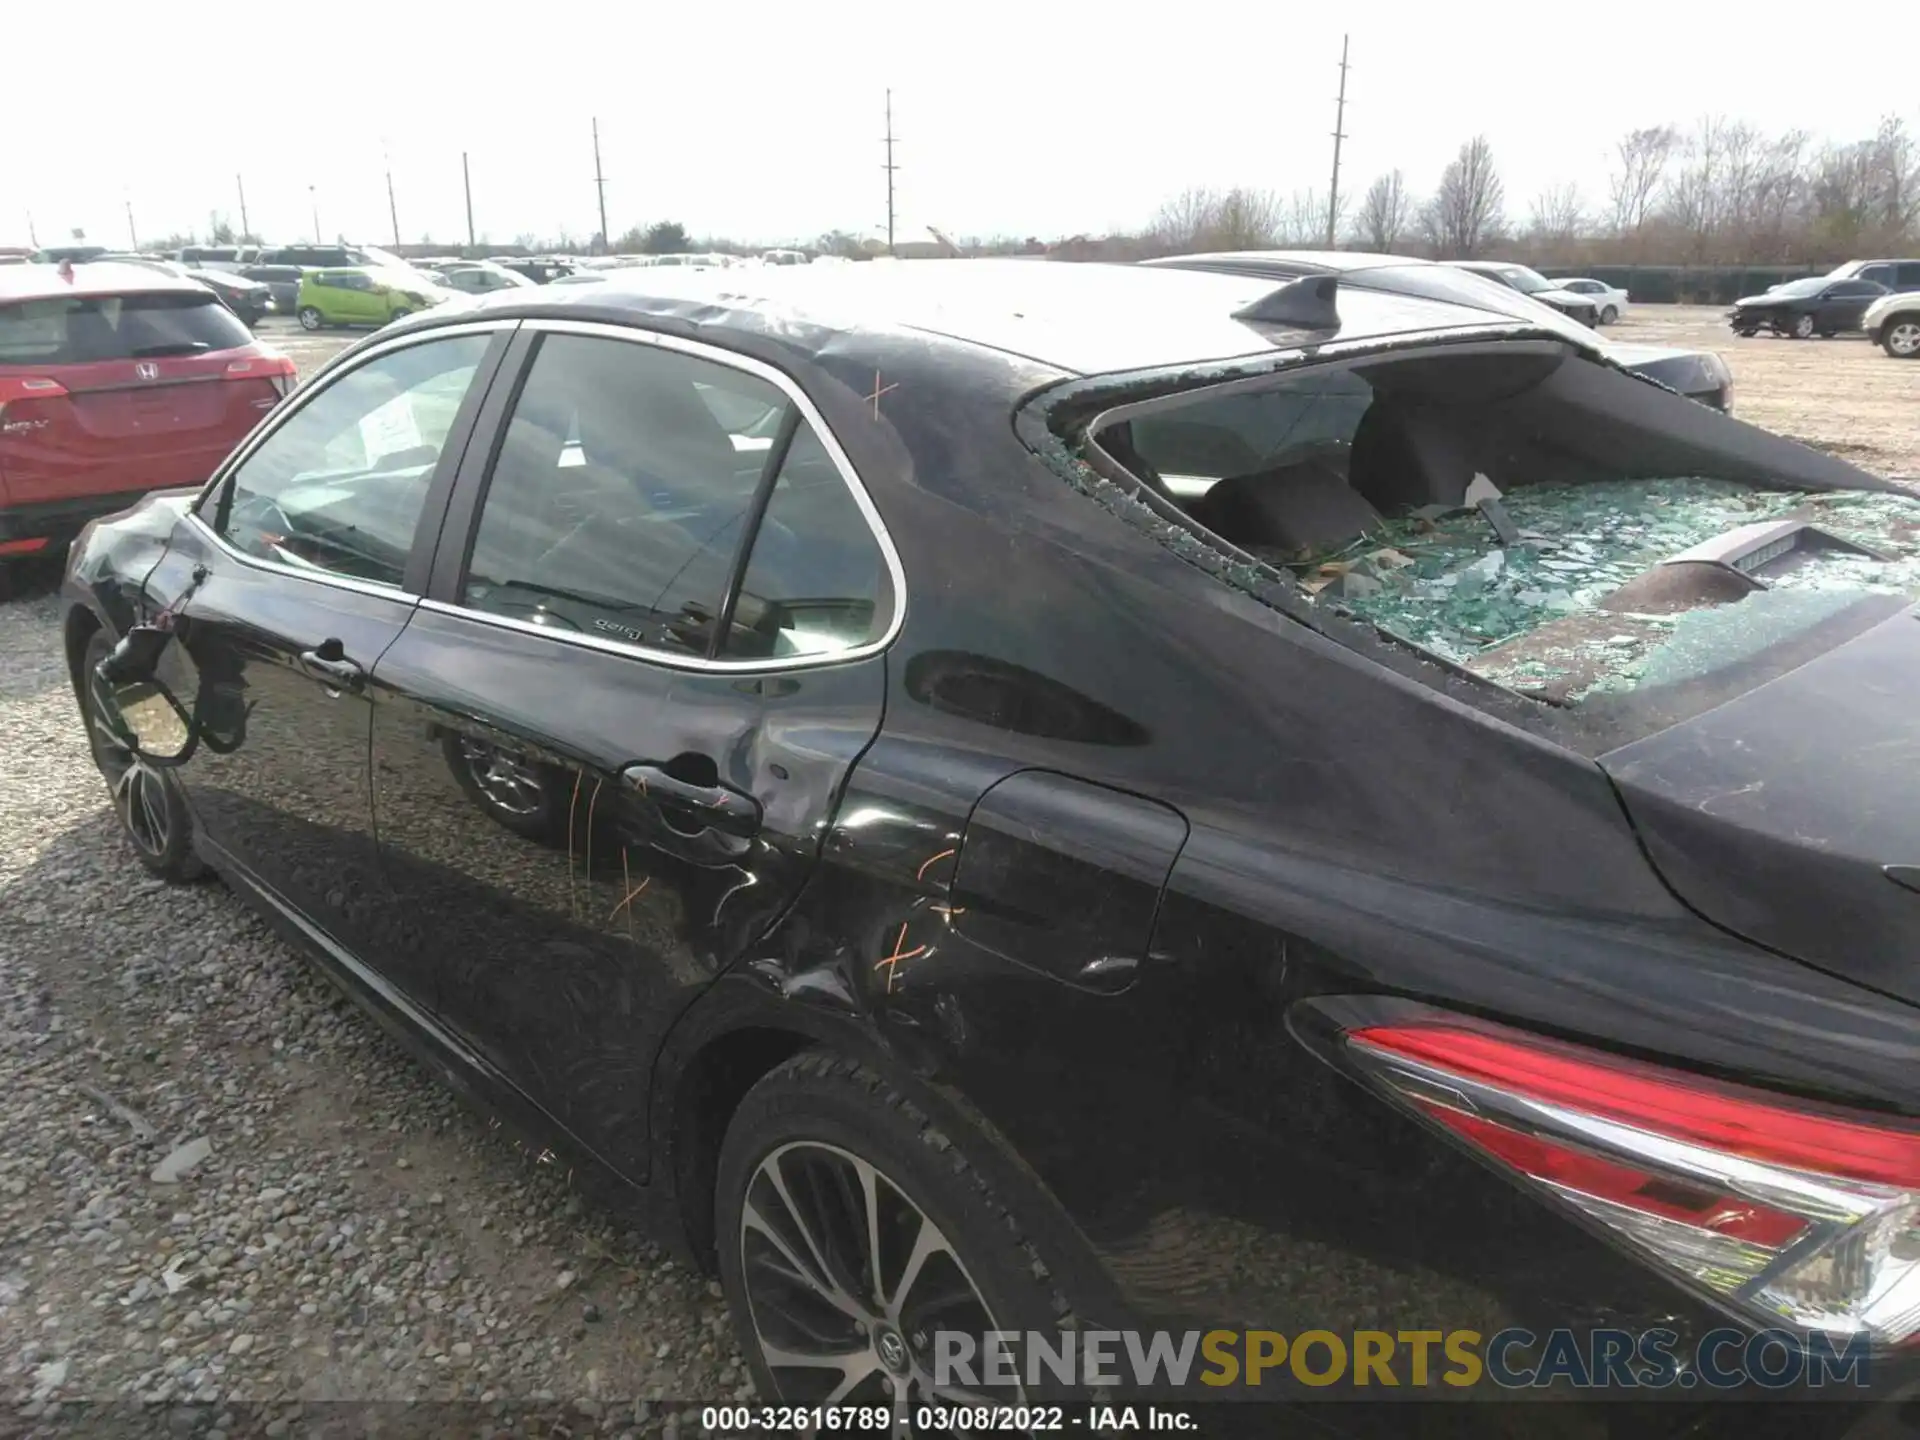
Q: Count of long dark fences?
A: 1